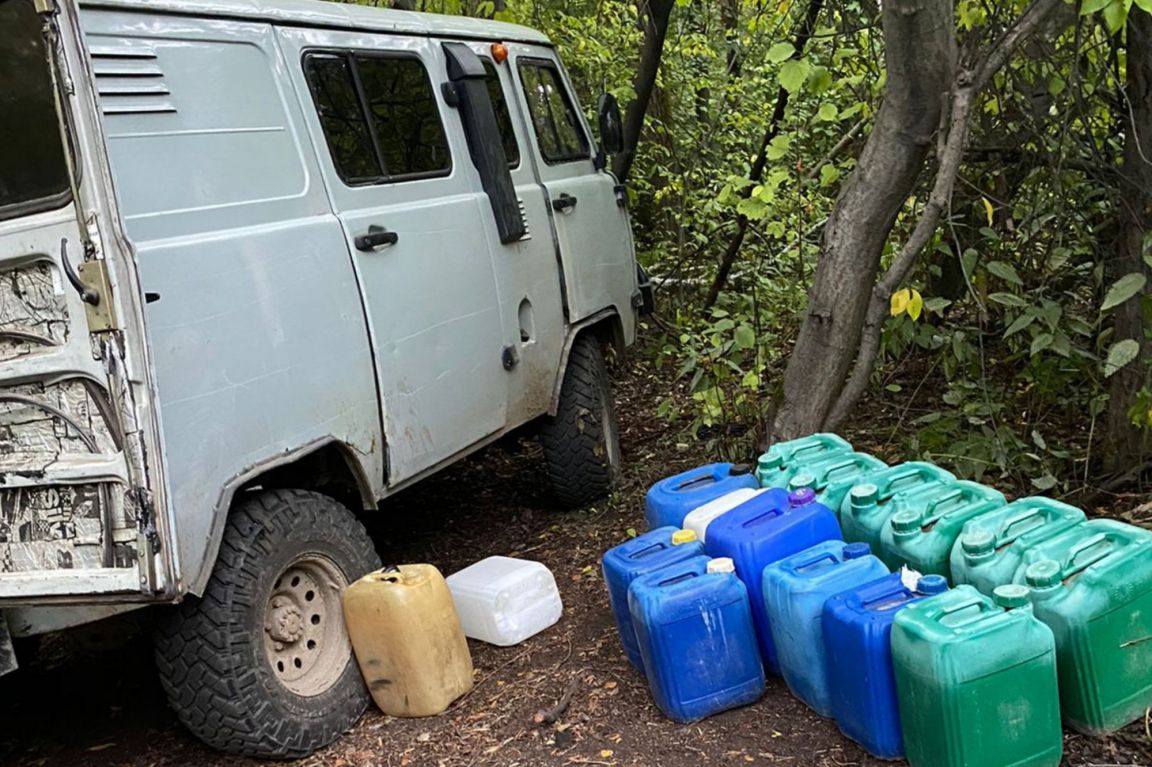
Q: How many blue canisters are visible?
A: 6